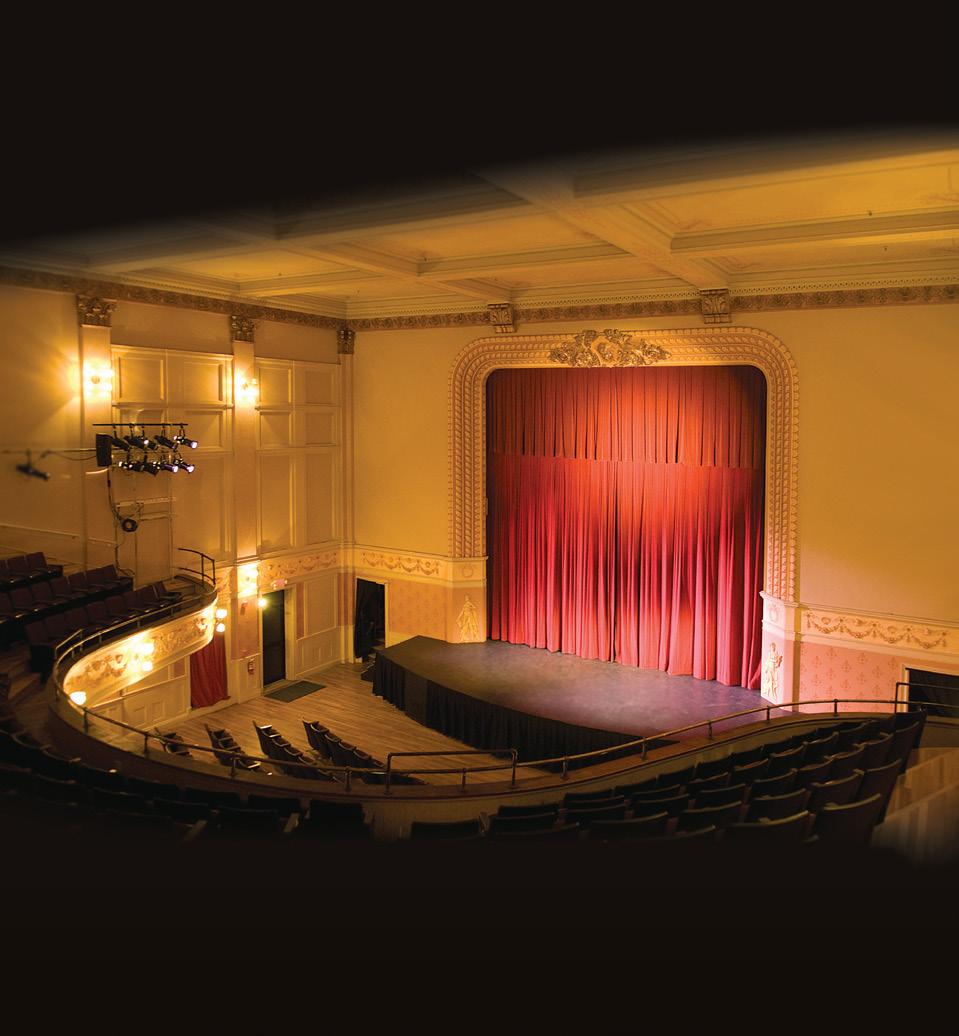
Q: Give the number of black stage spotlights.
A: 10